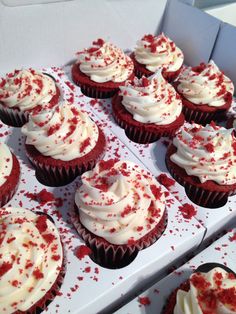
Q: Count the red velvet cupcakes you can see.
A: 11